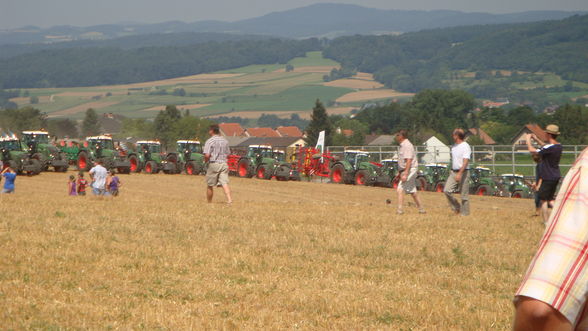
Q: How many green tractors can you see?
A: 12